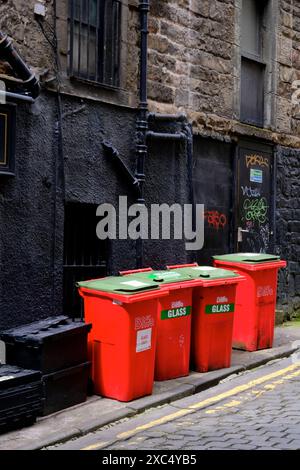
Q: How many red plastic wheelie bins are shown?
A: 4